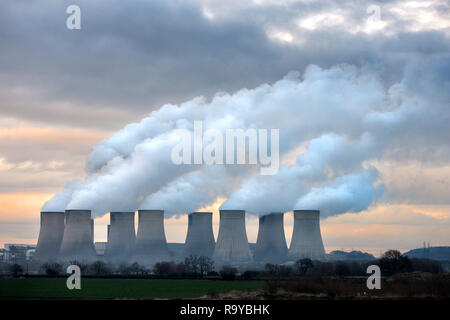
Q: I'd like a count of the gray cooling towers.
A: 8